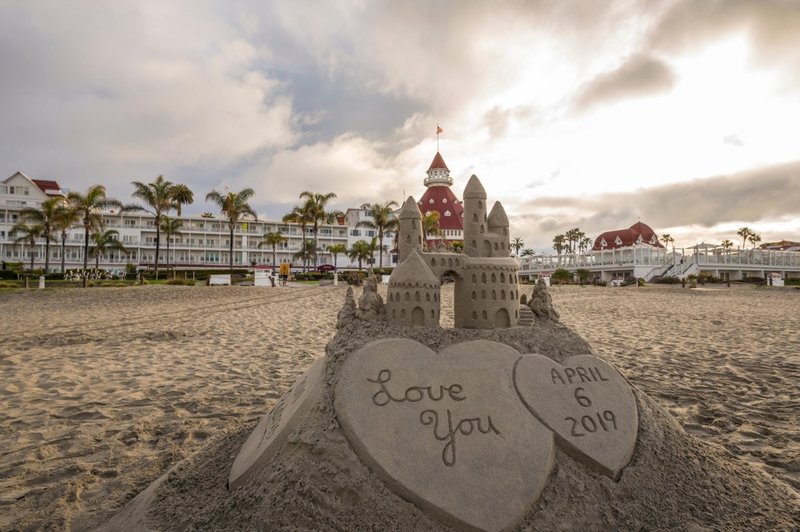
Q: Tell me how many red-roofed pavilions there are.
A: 2